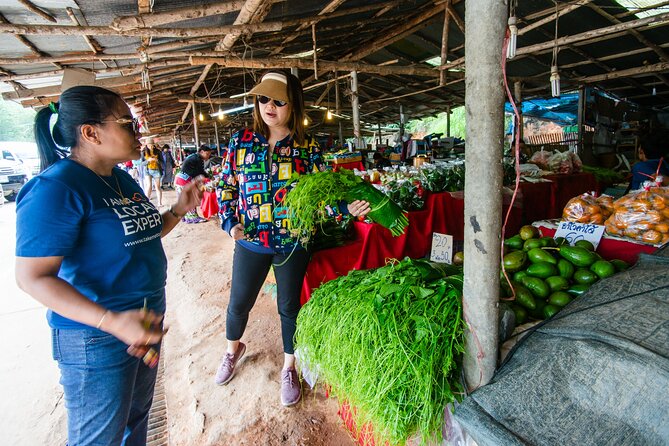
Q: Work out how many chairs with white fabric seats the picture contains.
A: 0